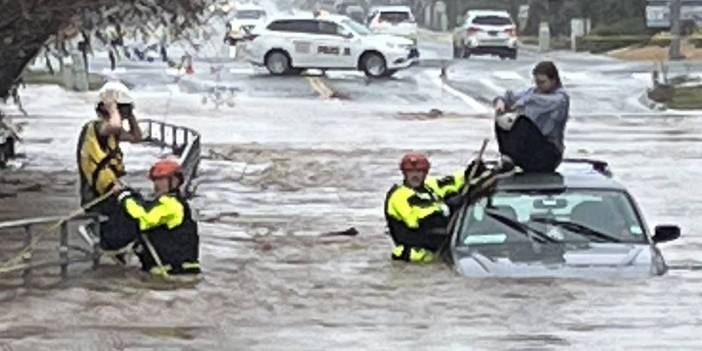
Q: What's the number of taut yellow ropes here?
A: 1